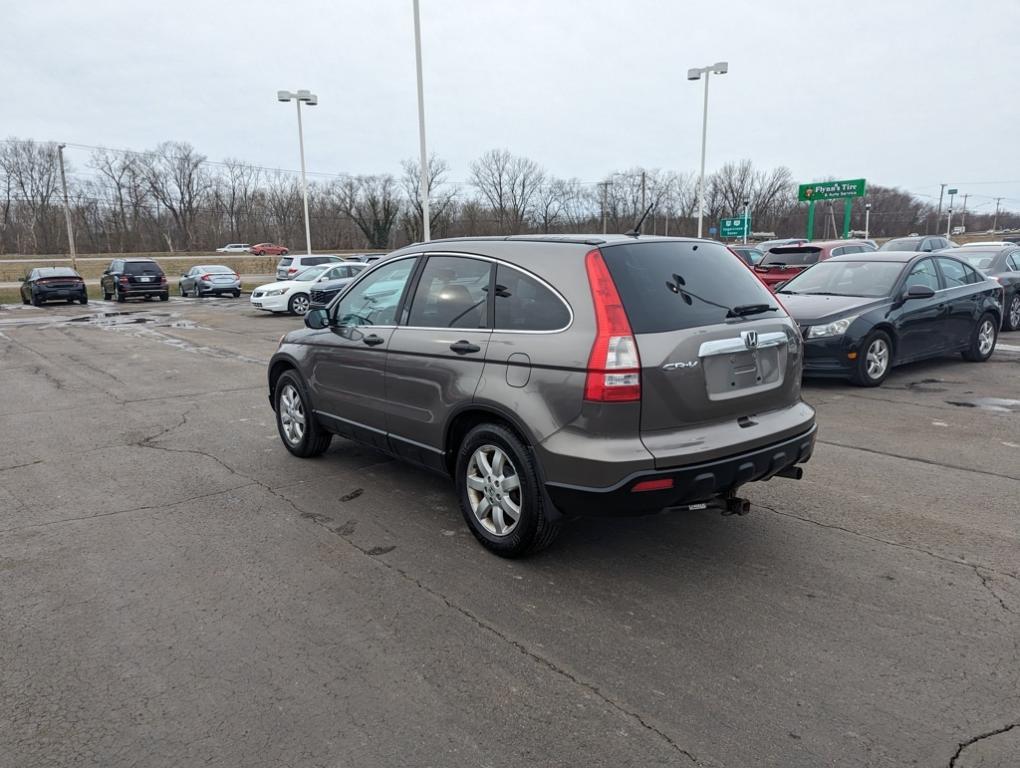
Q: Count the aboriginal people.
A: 0